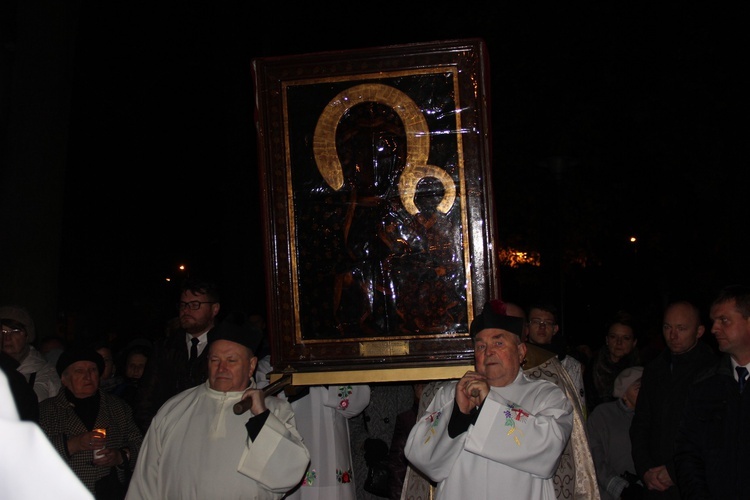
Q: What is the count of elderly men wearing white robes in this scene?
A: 2